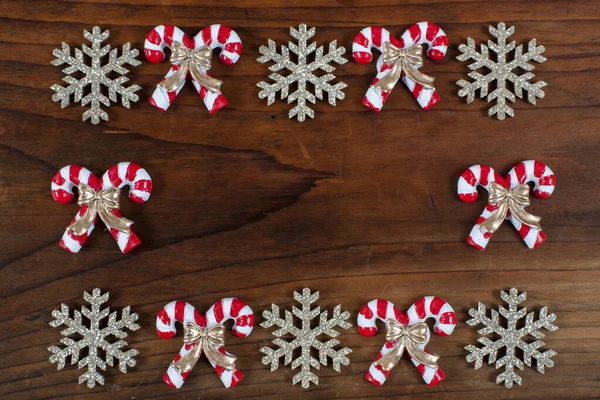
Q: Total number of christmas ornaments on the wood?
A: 12